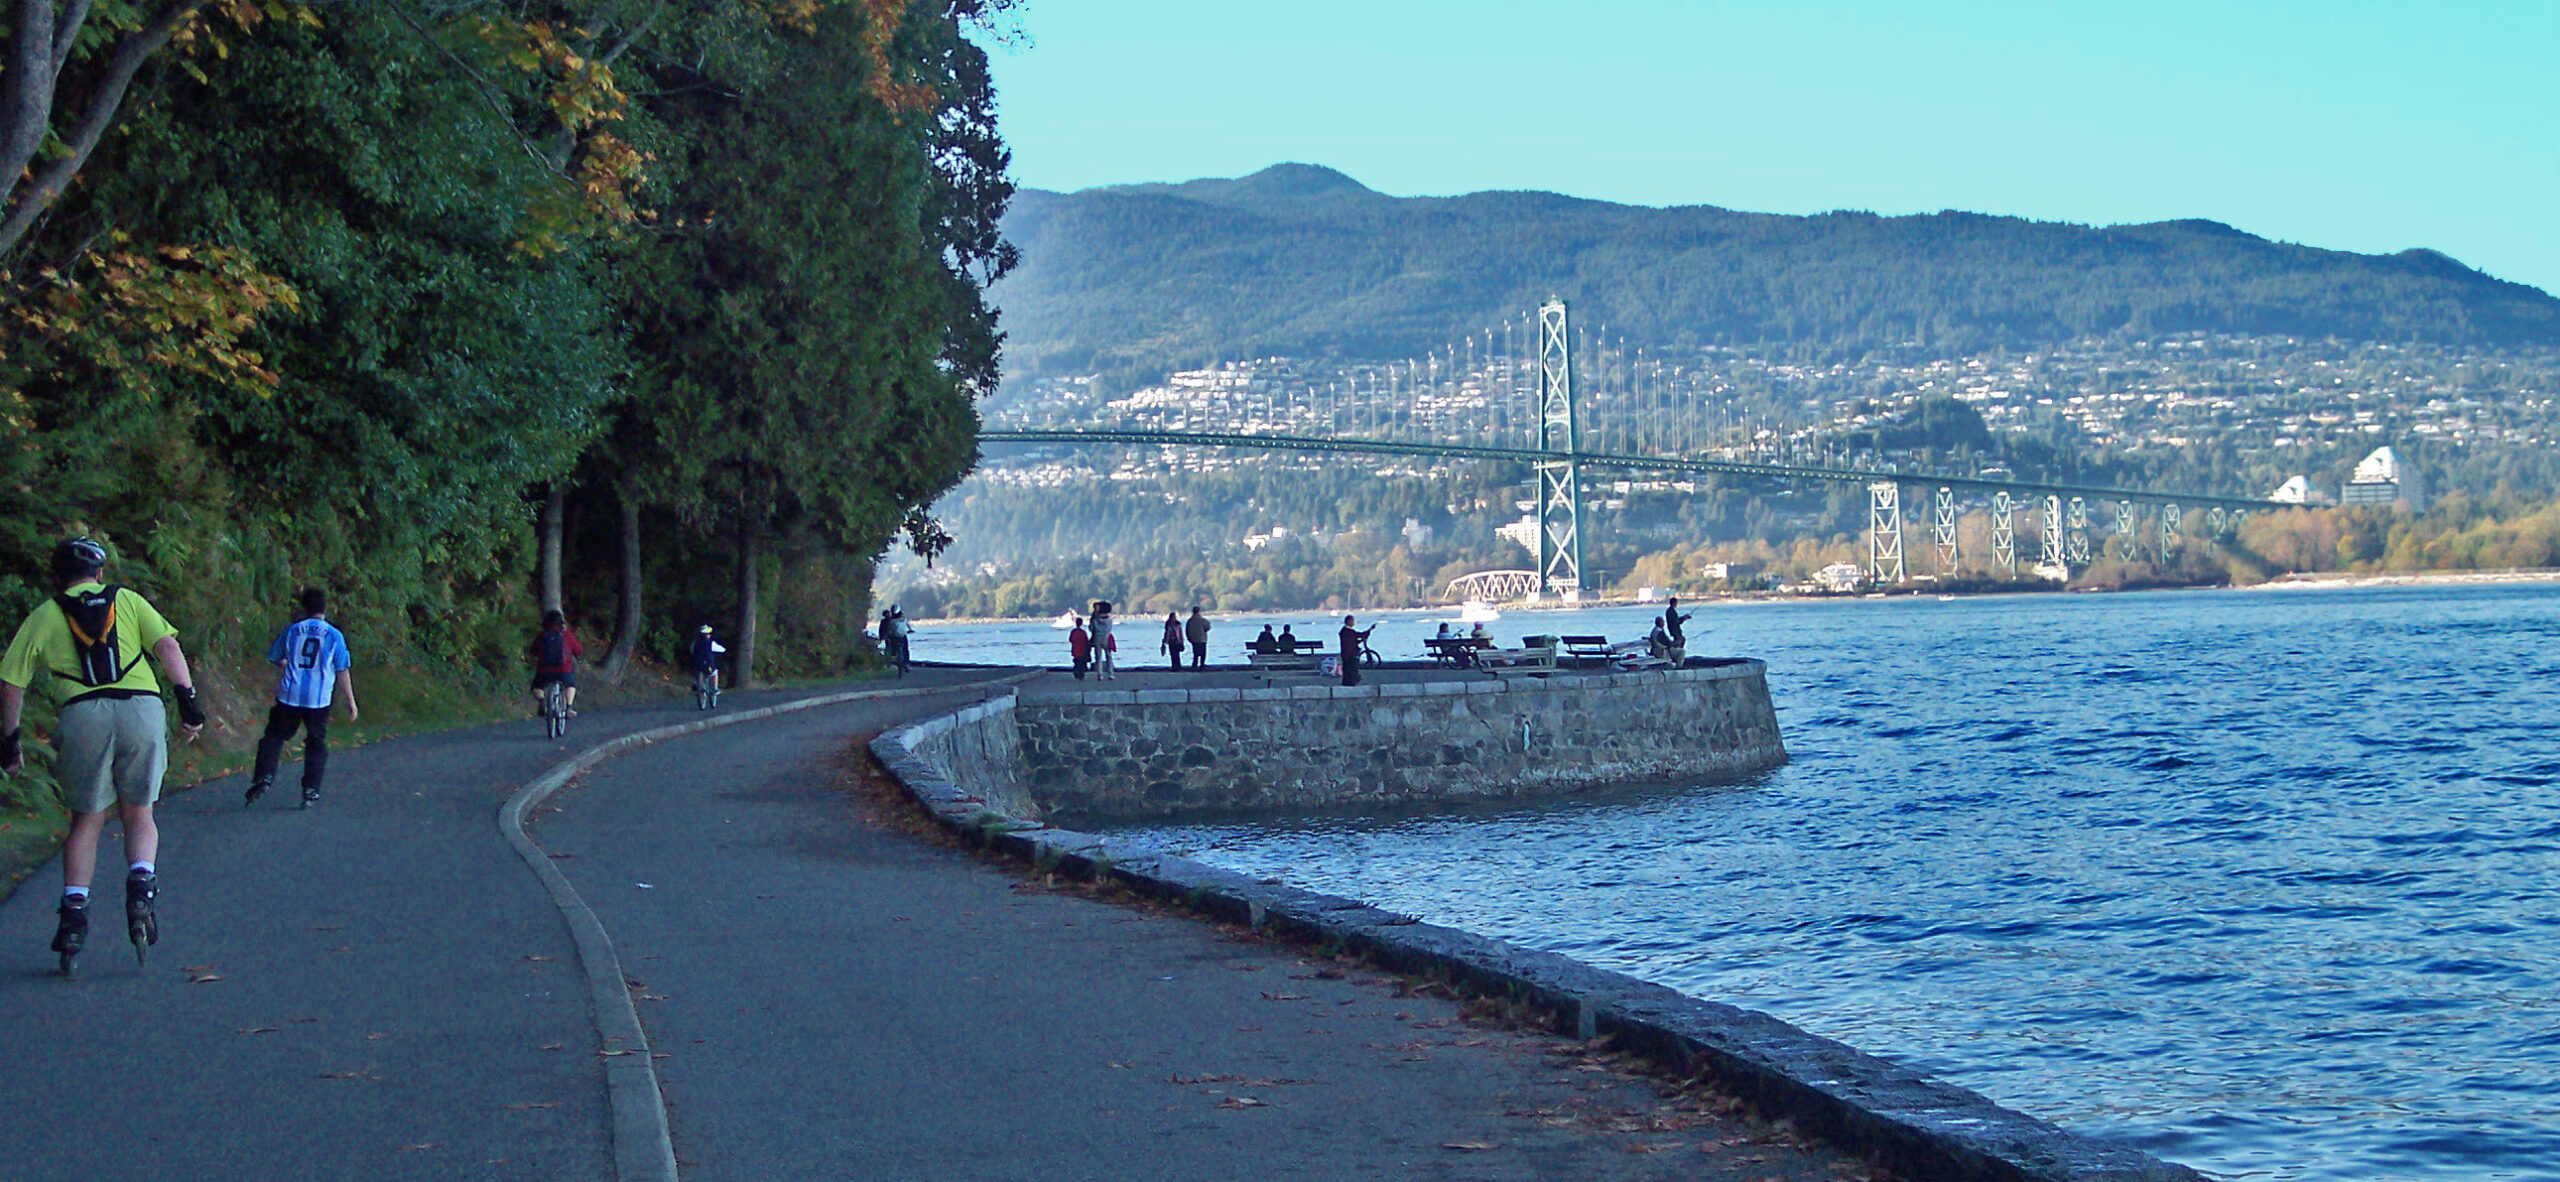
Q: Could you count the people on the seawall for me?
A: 11